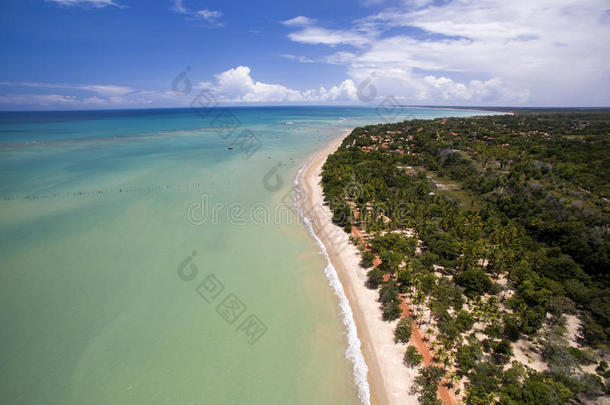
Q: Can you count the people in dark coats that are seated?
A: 0